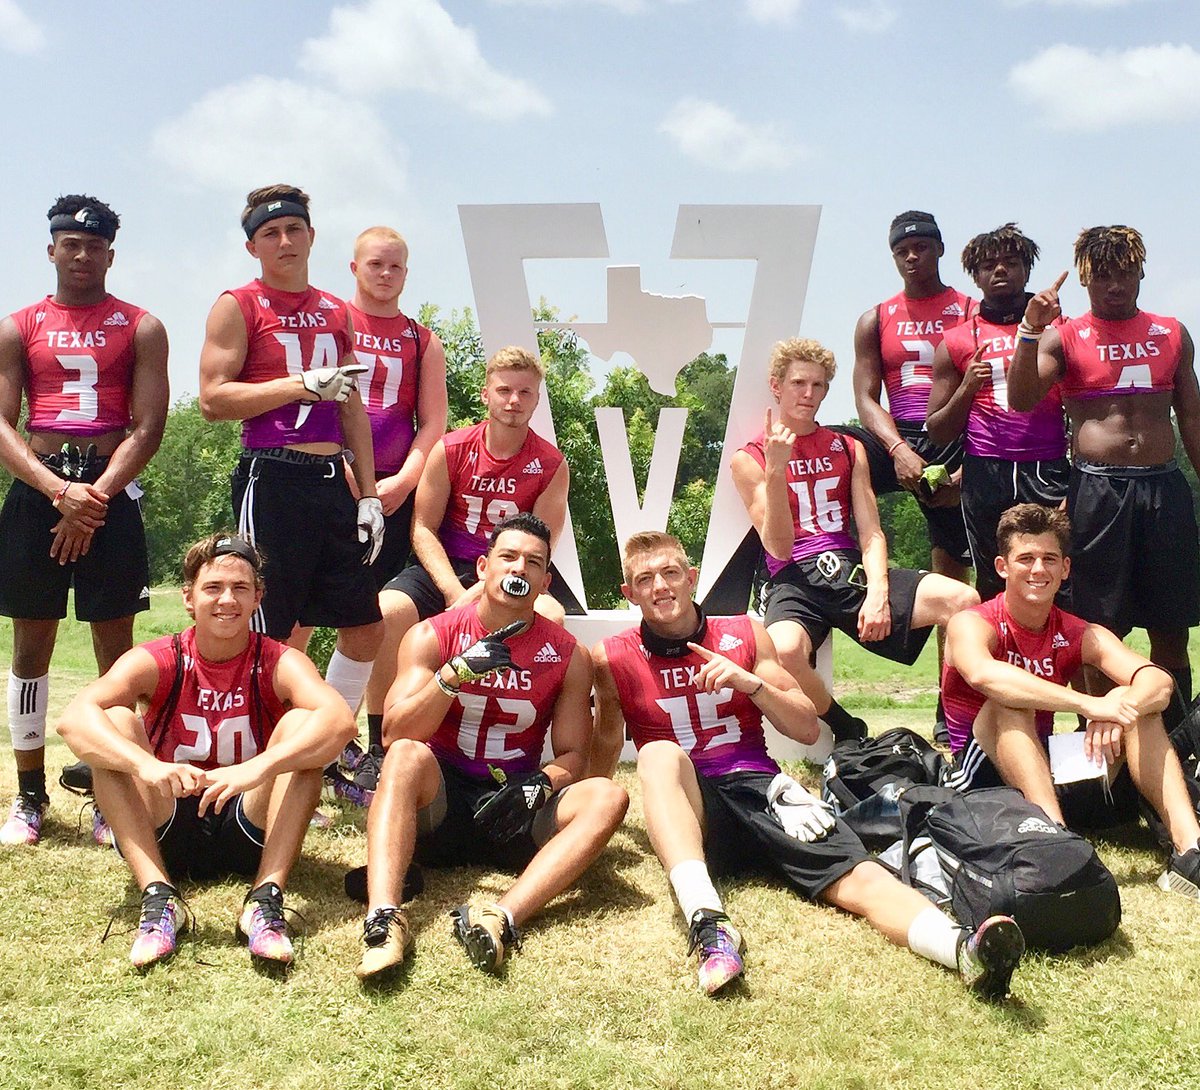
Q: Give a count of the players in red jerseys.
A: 12